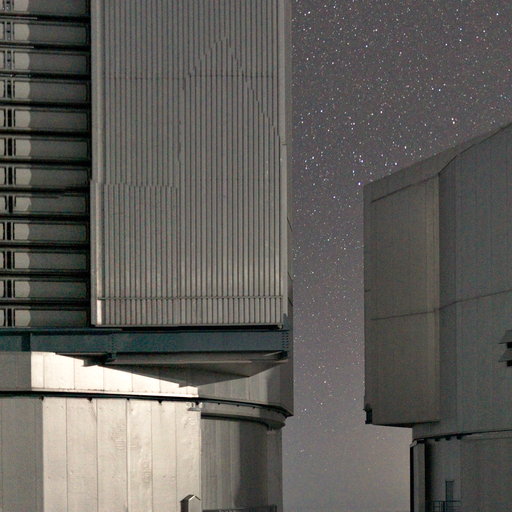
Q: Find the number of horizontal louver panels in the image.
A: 12